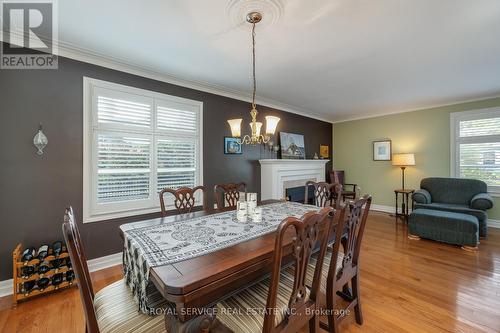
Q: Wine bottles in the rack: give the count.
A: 11